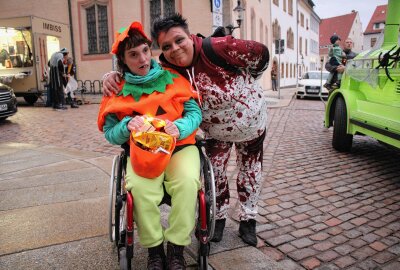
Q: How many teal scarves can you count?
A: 1